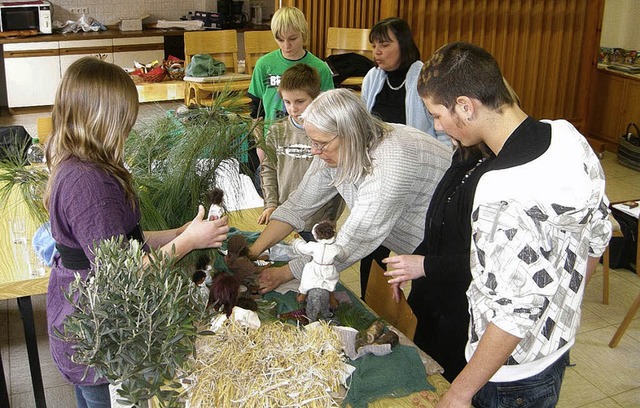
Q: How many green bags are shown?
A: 1